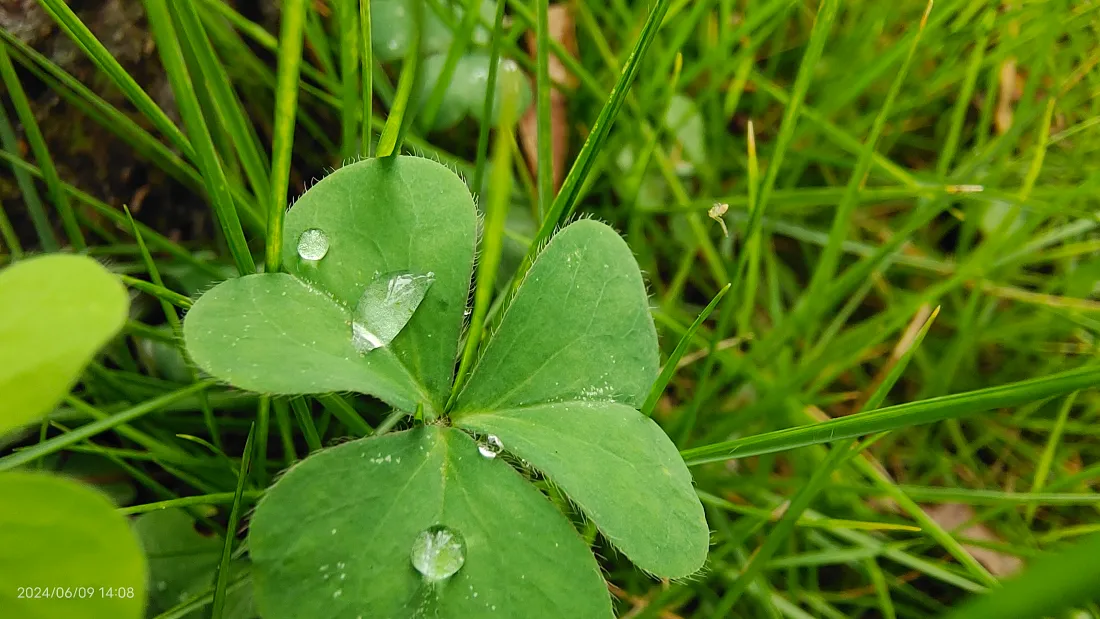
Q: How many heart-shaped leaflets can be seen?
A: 3